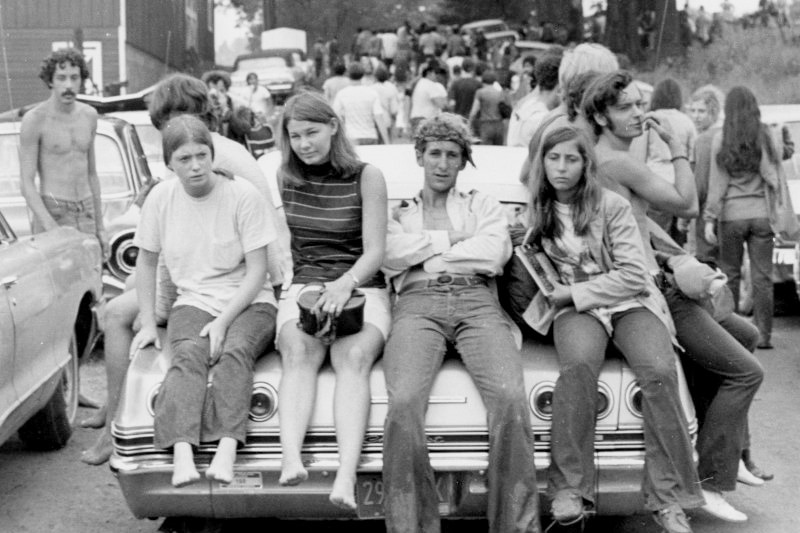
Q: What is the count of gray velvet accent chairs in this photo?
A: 0